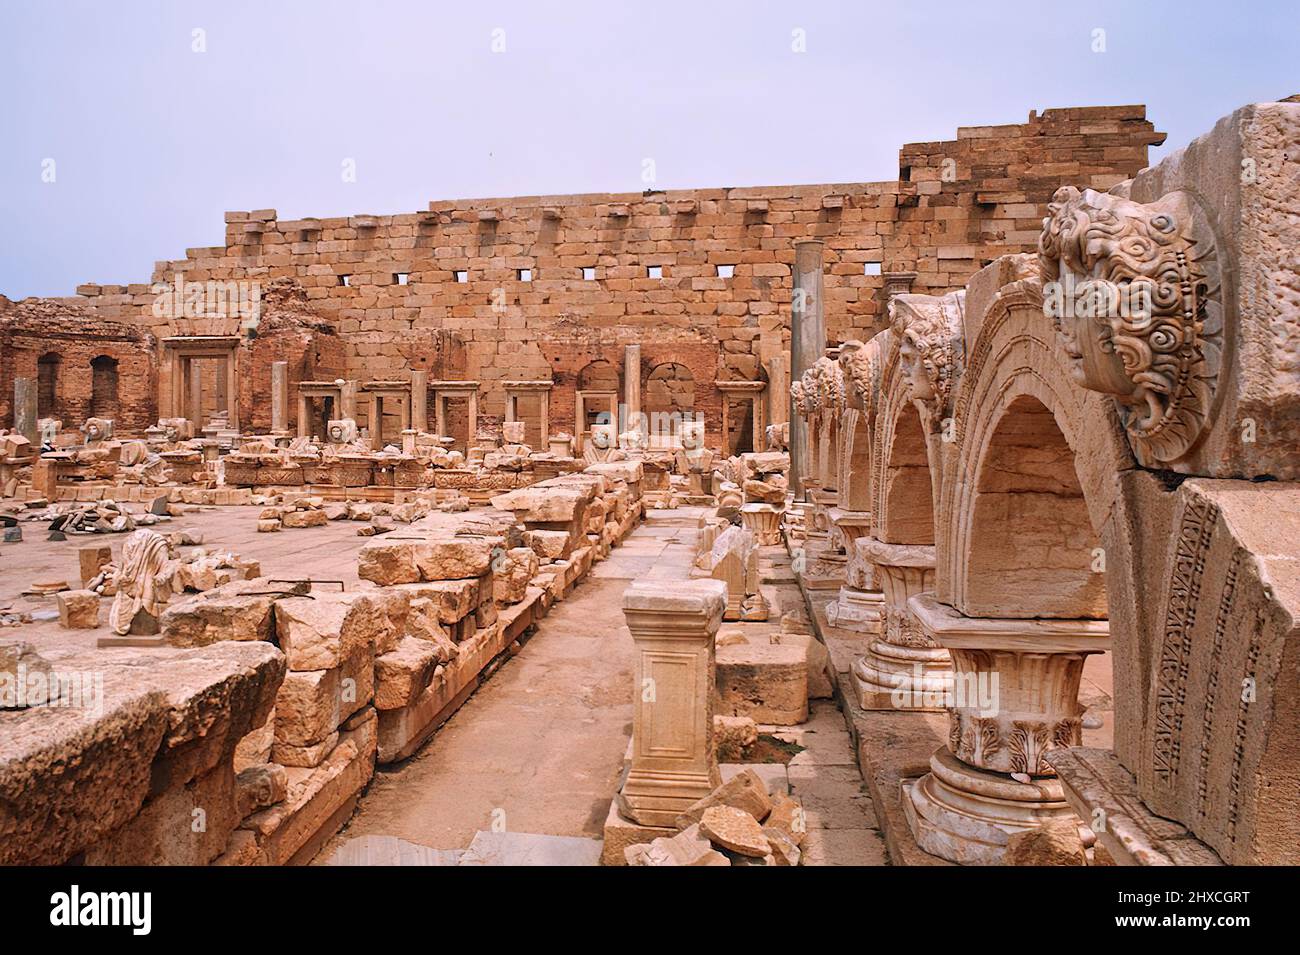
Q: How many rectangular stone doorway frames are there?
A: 7